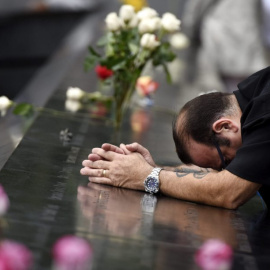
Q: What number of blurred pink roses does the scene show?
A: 4